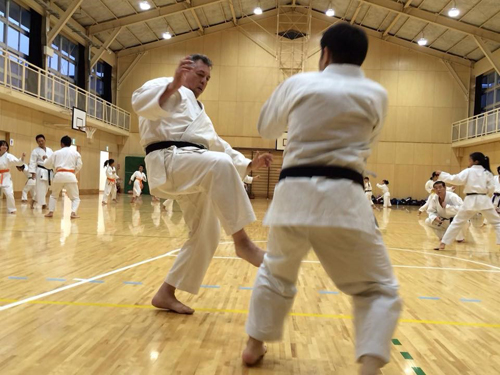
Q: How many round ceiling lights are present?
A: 6